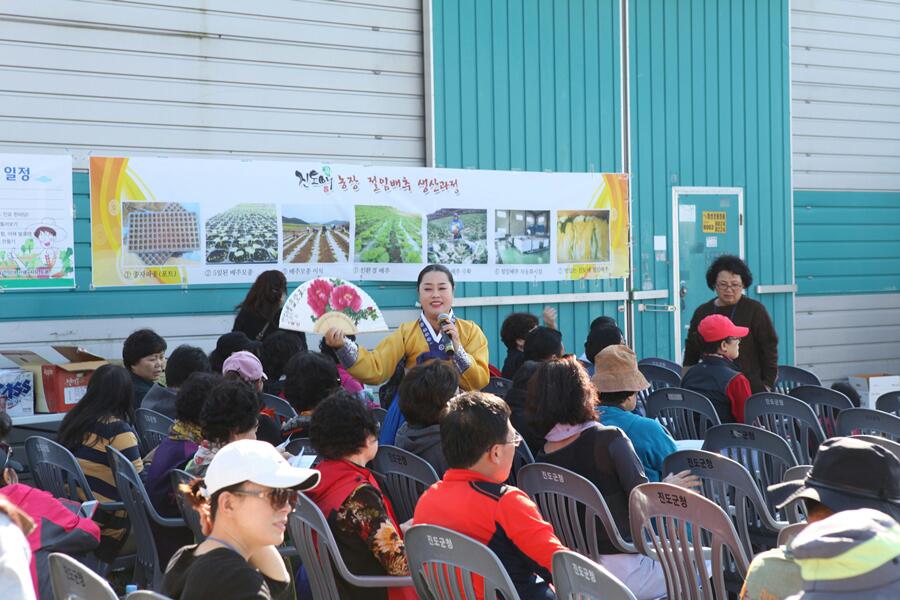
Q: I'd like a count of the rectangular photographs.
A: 7